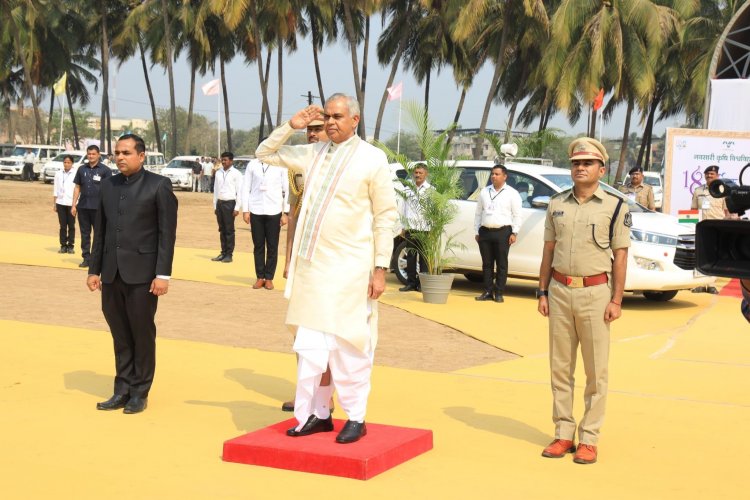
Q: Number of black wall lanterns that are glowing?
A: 0